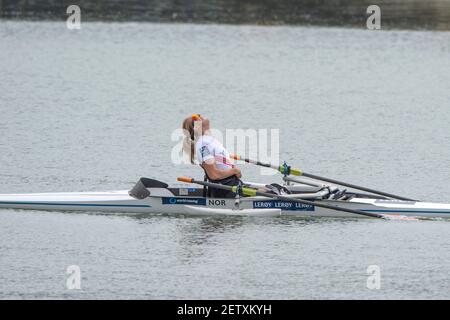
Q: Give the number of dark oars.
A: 2